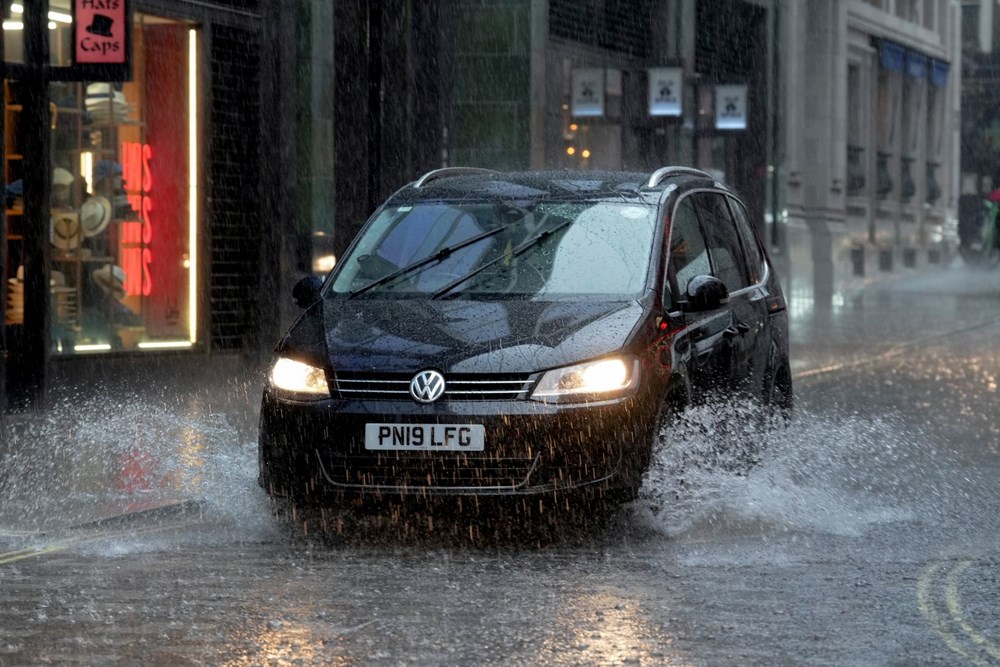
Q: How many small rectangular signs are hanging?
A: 3